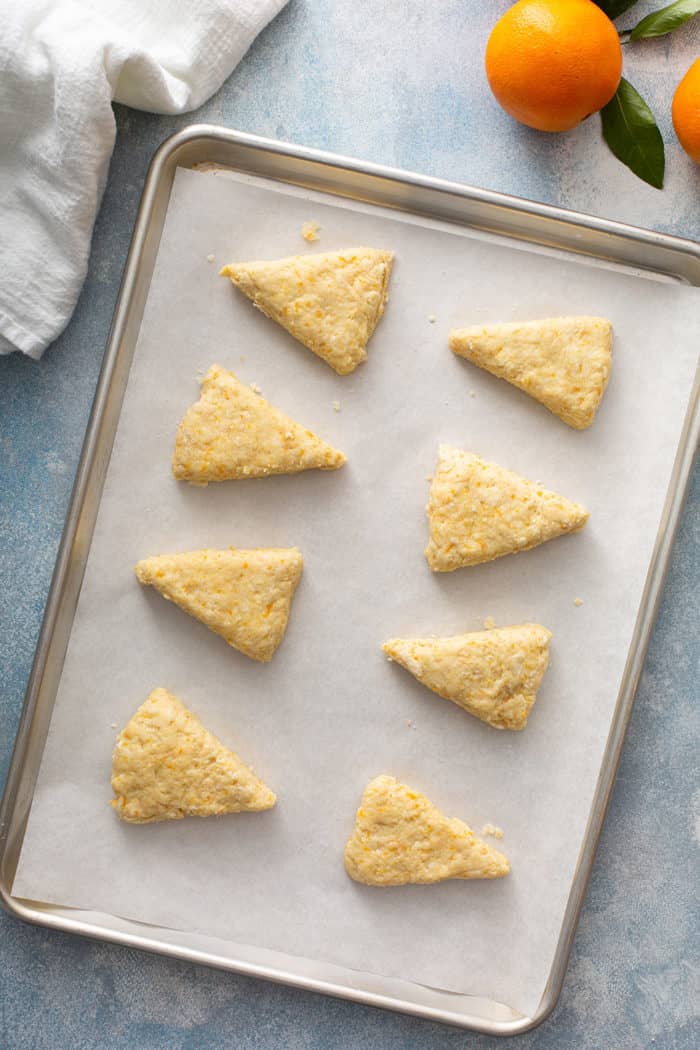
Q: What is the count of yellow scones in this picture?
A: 8